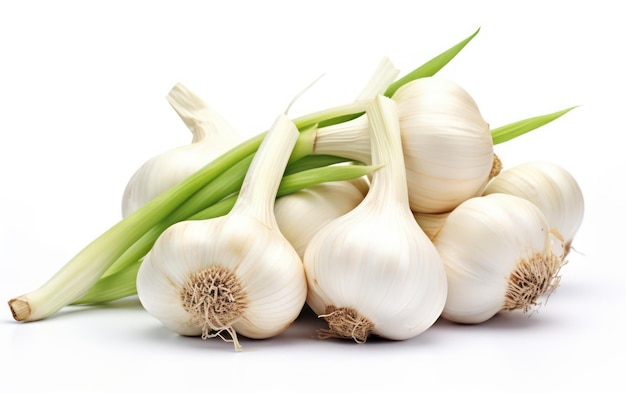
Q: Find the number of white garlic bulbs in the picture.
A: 7